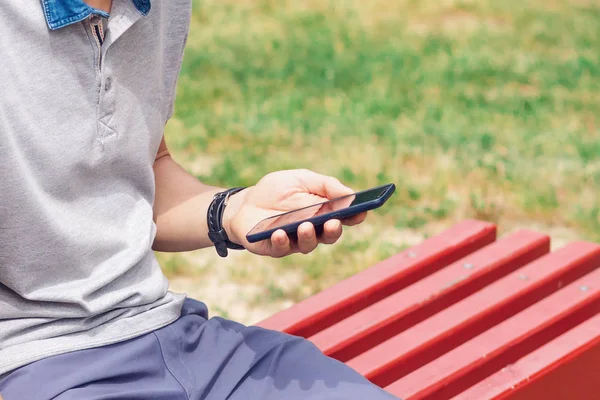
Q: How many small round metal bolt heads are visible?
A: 4